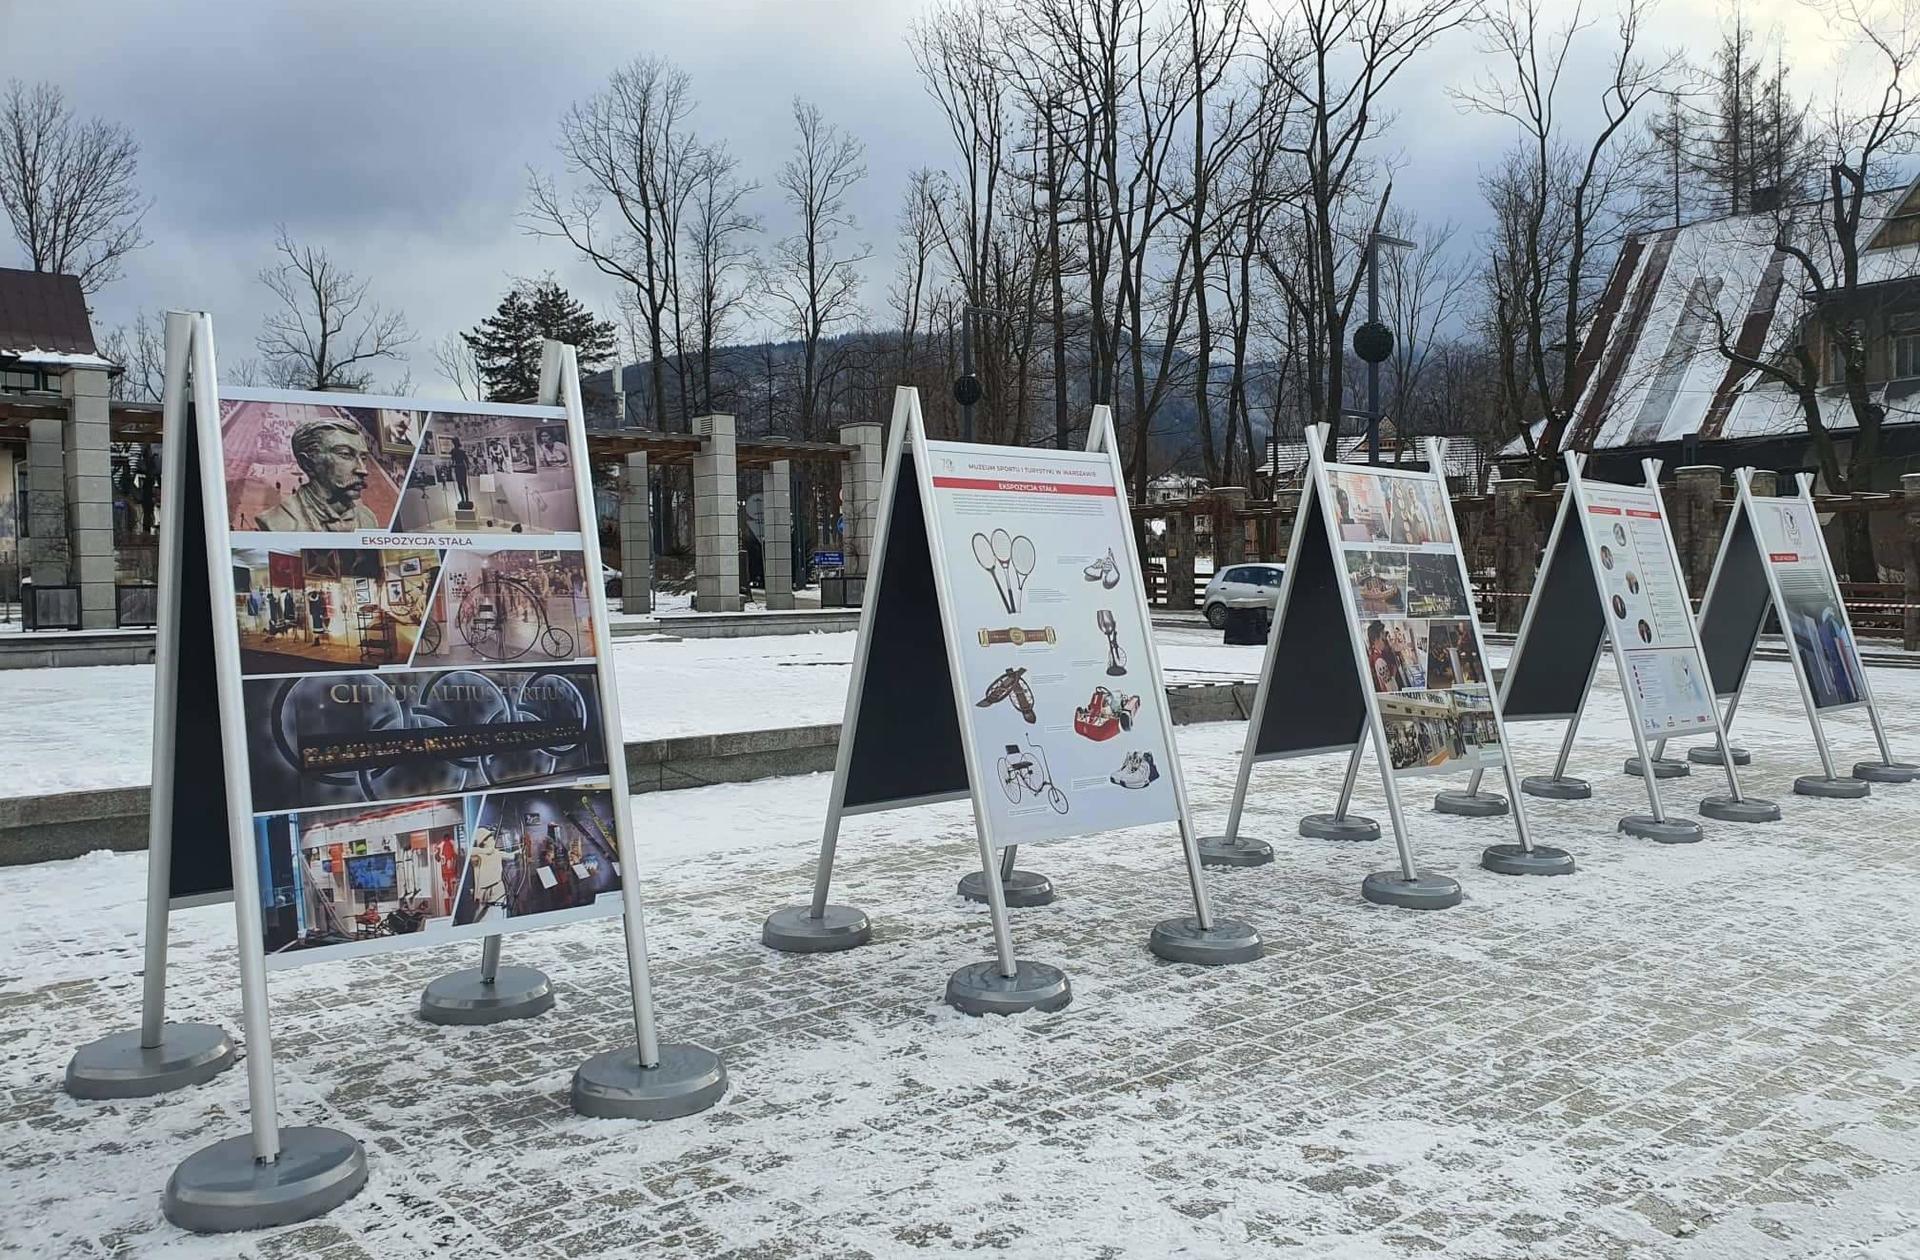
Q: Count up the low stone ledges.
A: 2